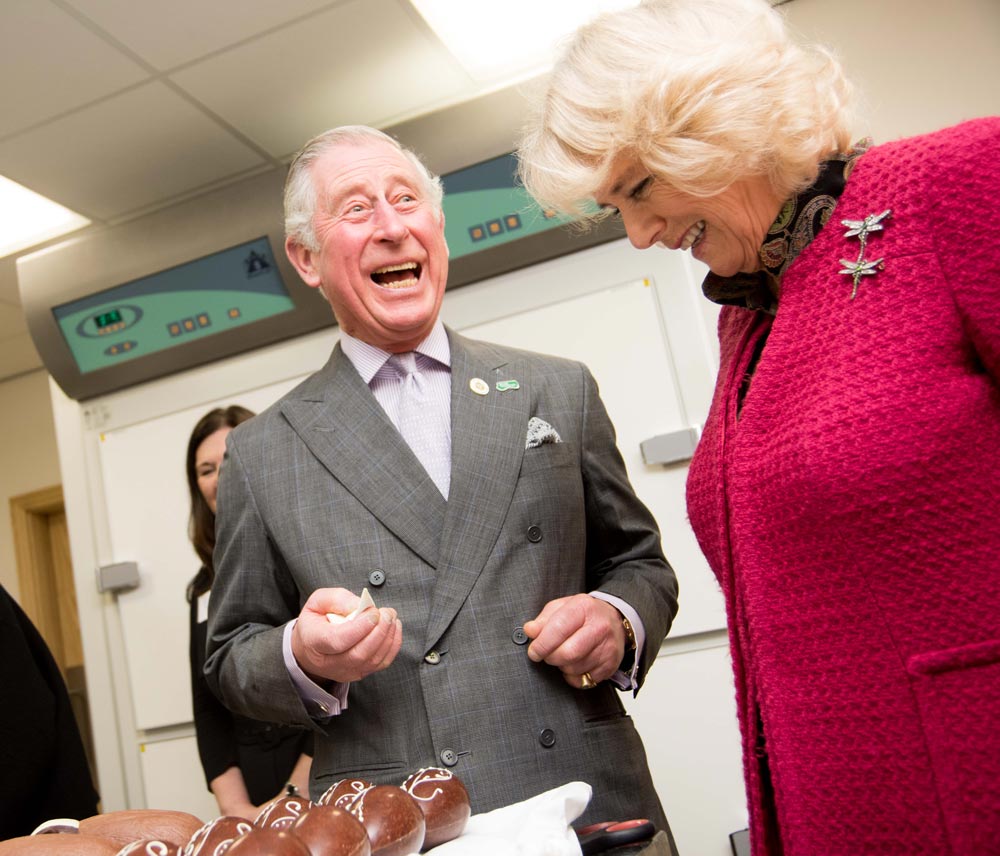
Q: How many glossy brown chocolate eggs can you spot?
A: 8